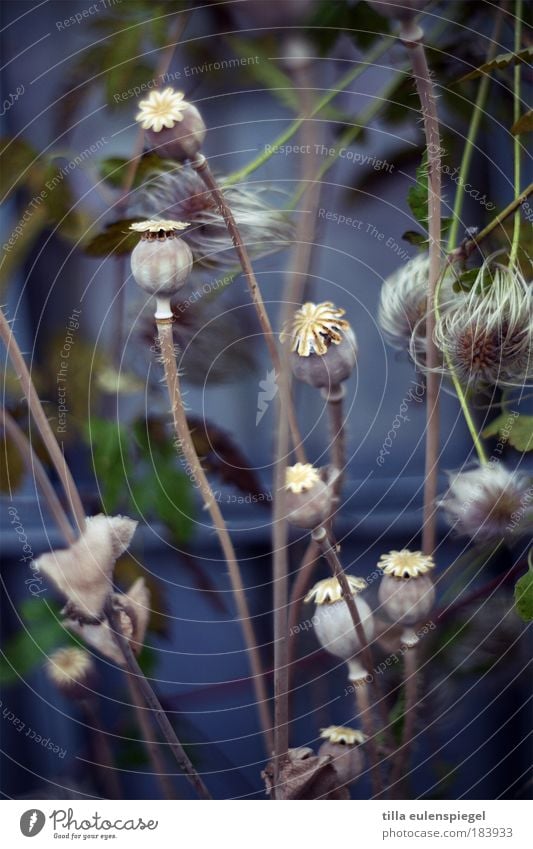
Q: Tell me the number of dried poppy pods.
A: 8